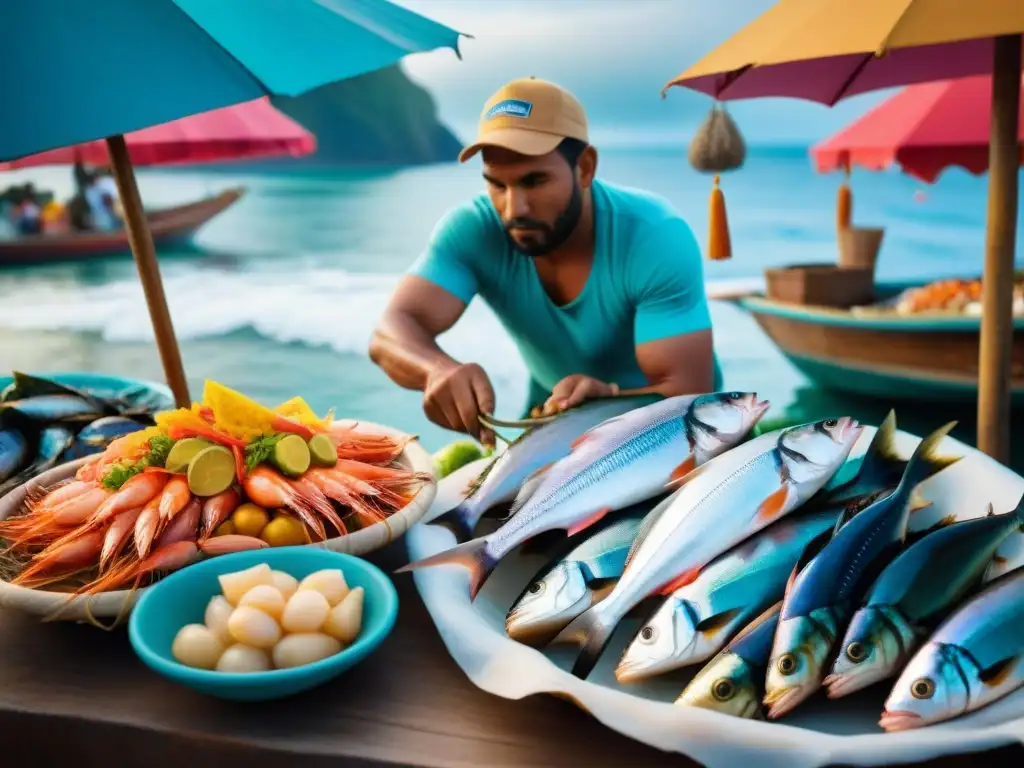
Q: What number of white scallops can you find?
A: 11